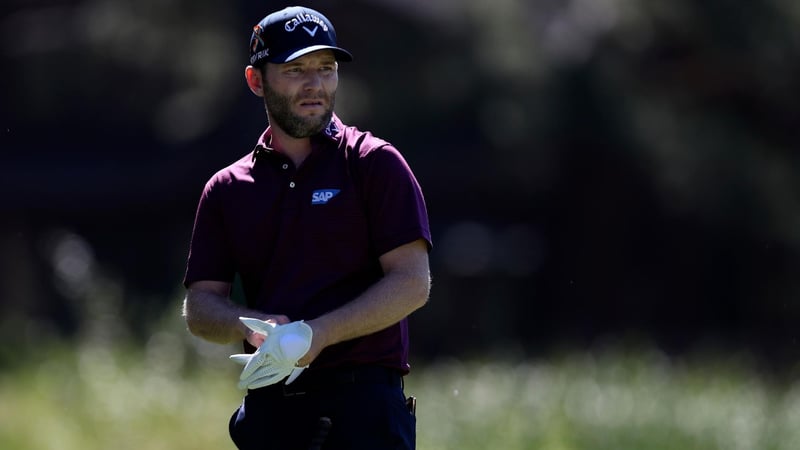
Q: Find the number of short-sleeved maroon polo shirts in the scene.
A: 1